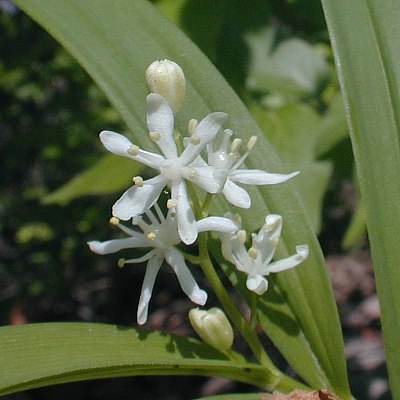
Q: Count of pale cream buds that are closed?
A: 2